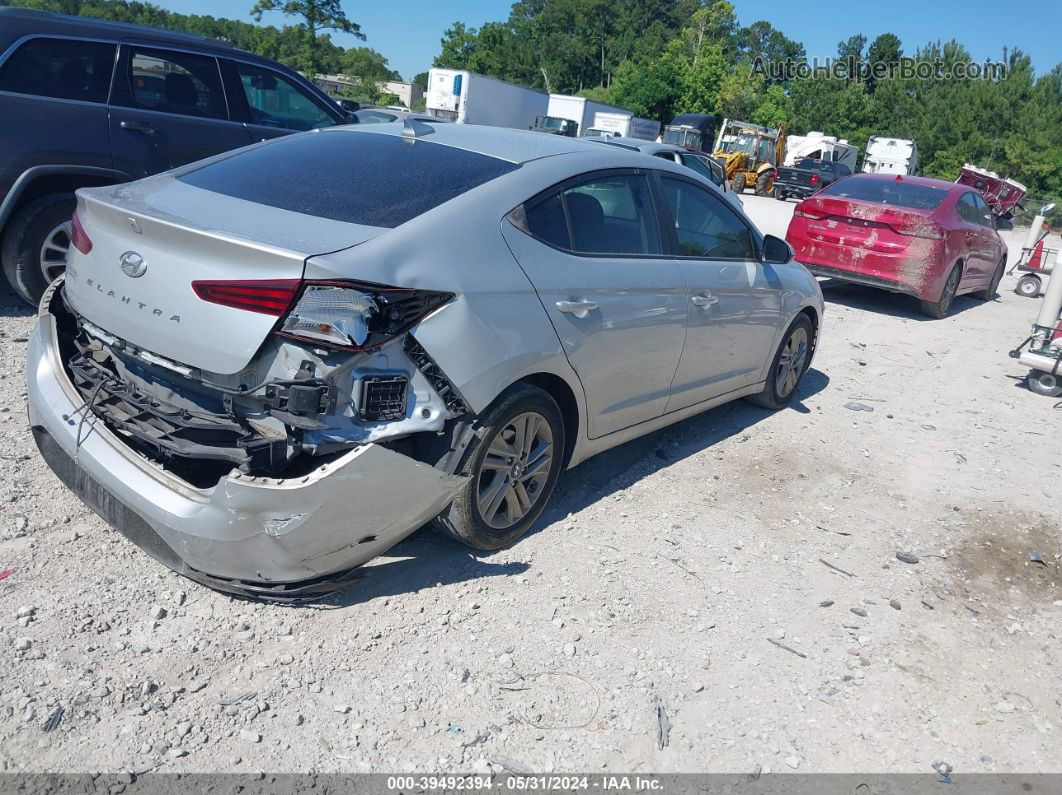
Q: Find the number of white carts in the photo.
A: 2